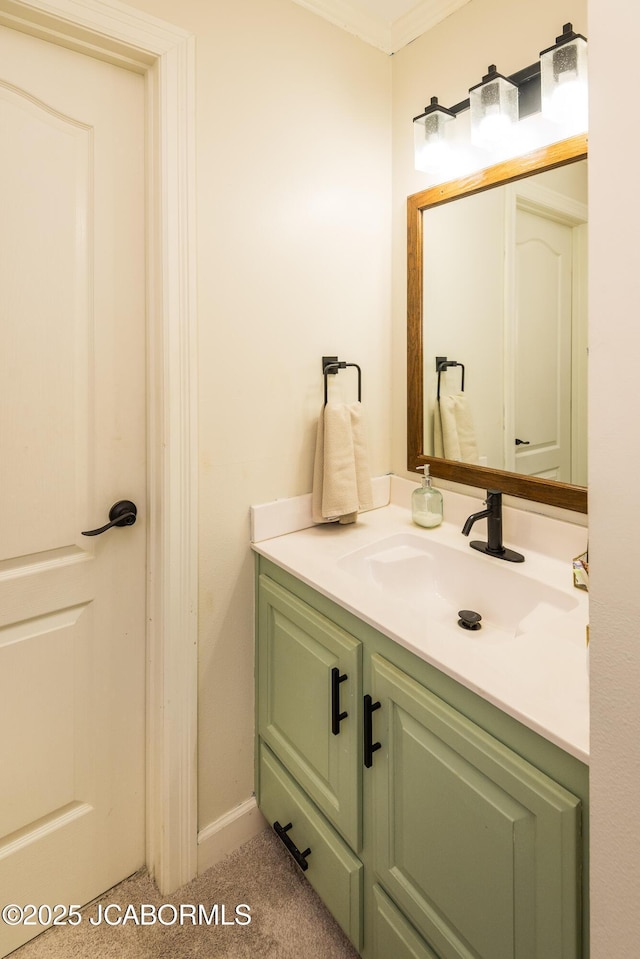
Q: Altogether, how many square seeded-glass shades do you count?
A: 3